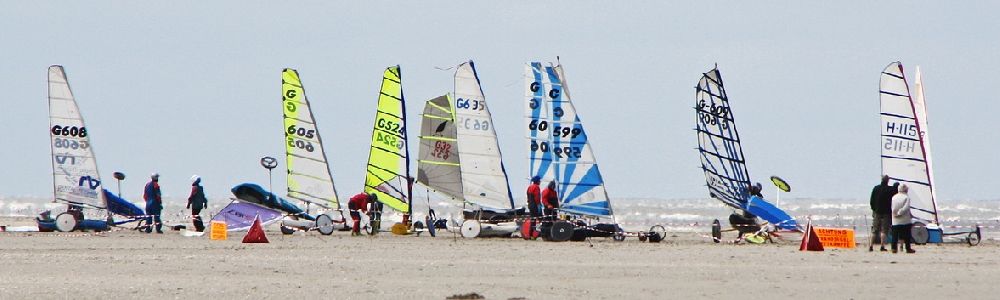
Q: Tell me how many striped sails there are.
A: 2